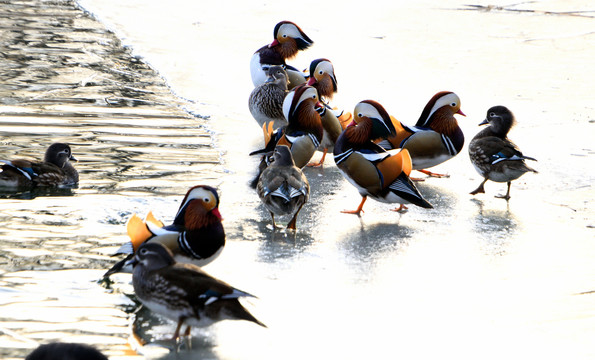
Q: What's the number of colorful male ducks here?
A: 6